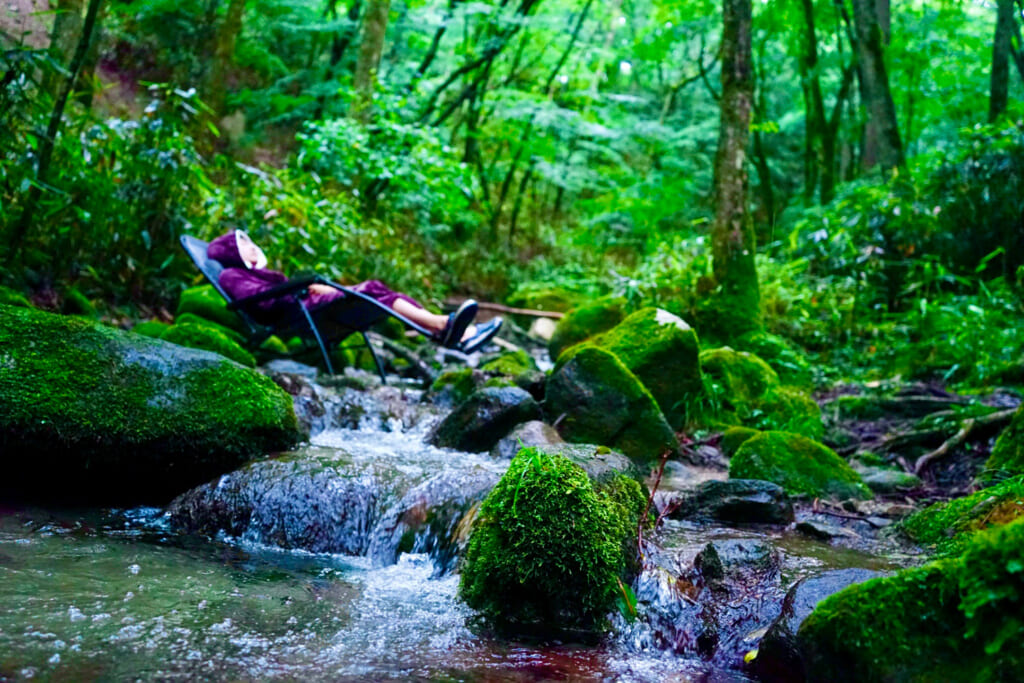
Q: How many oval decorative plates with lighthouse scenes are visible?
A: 0